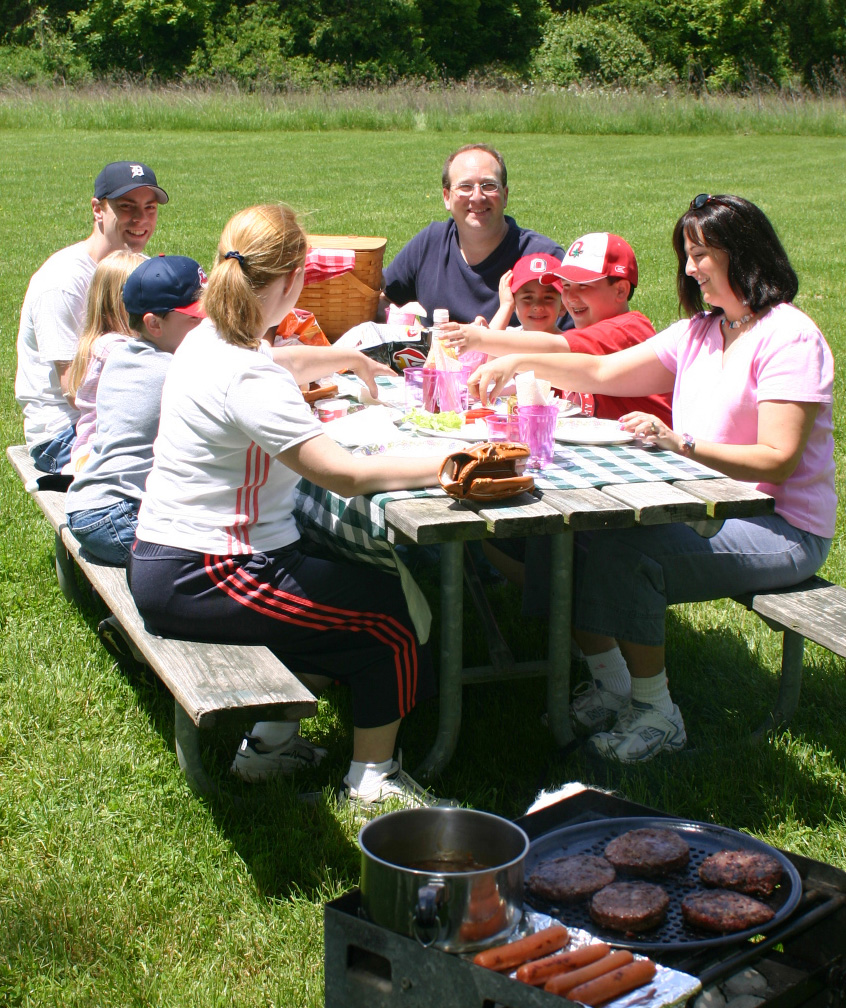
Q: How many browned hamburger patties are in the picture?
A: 5